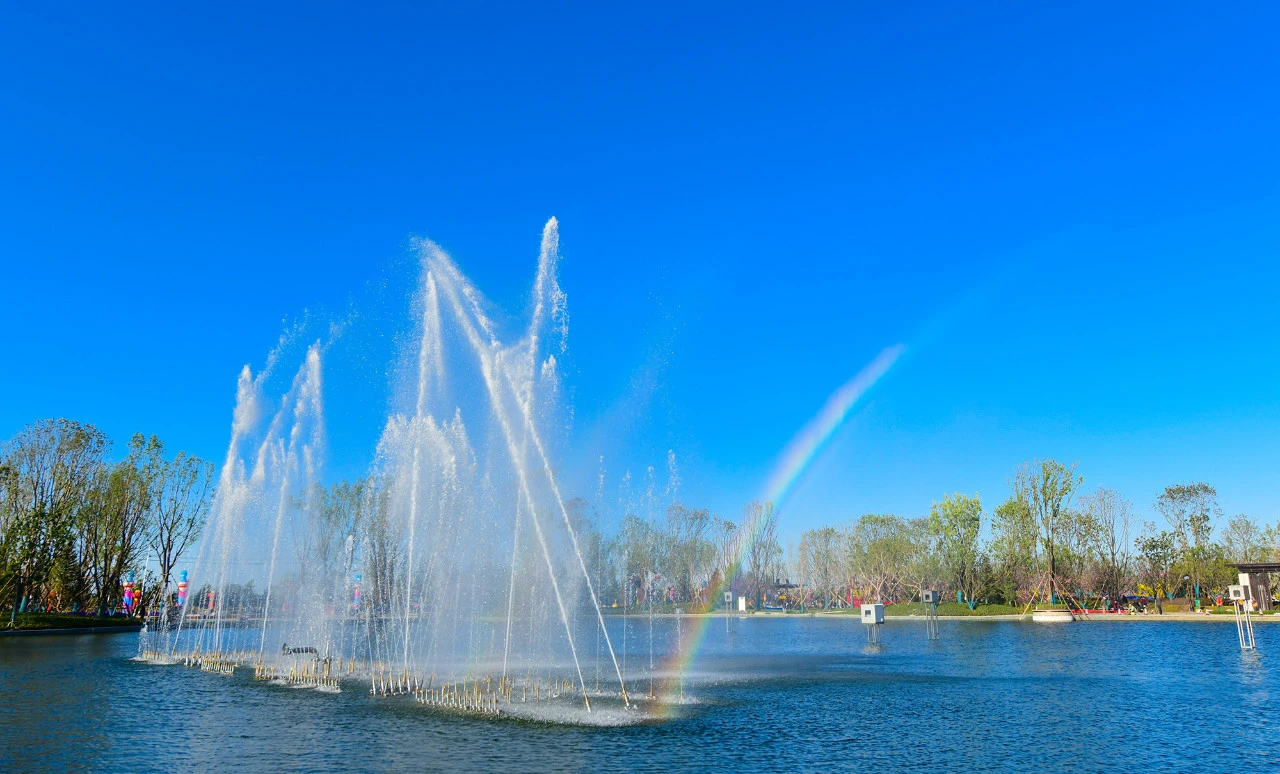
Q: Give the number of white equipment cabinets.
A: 4